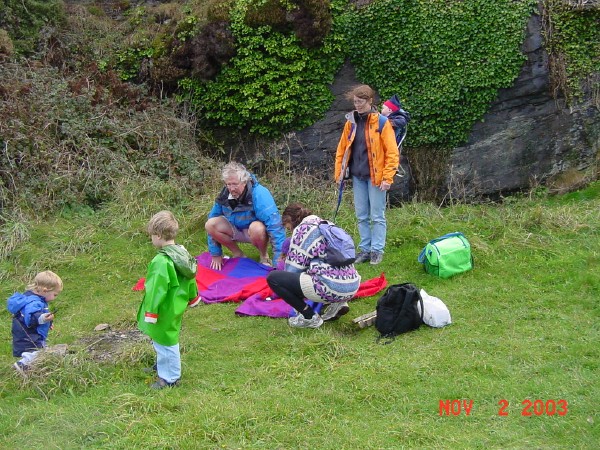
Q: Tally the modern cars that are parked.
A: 0